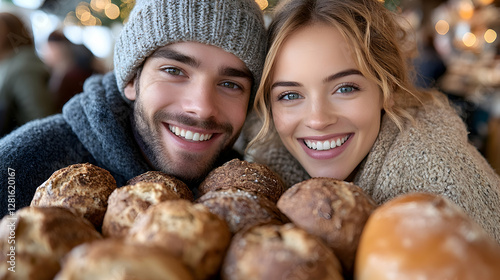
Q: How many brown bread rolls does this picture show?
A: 11